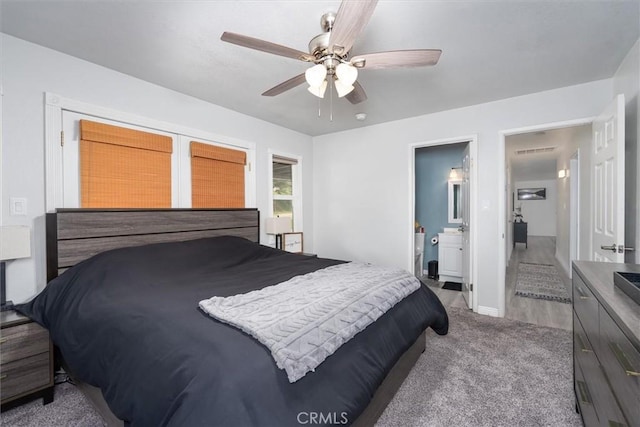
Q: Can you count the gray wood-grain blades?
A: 5